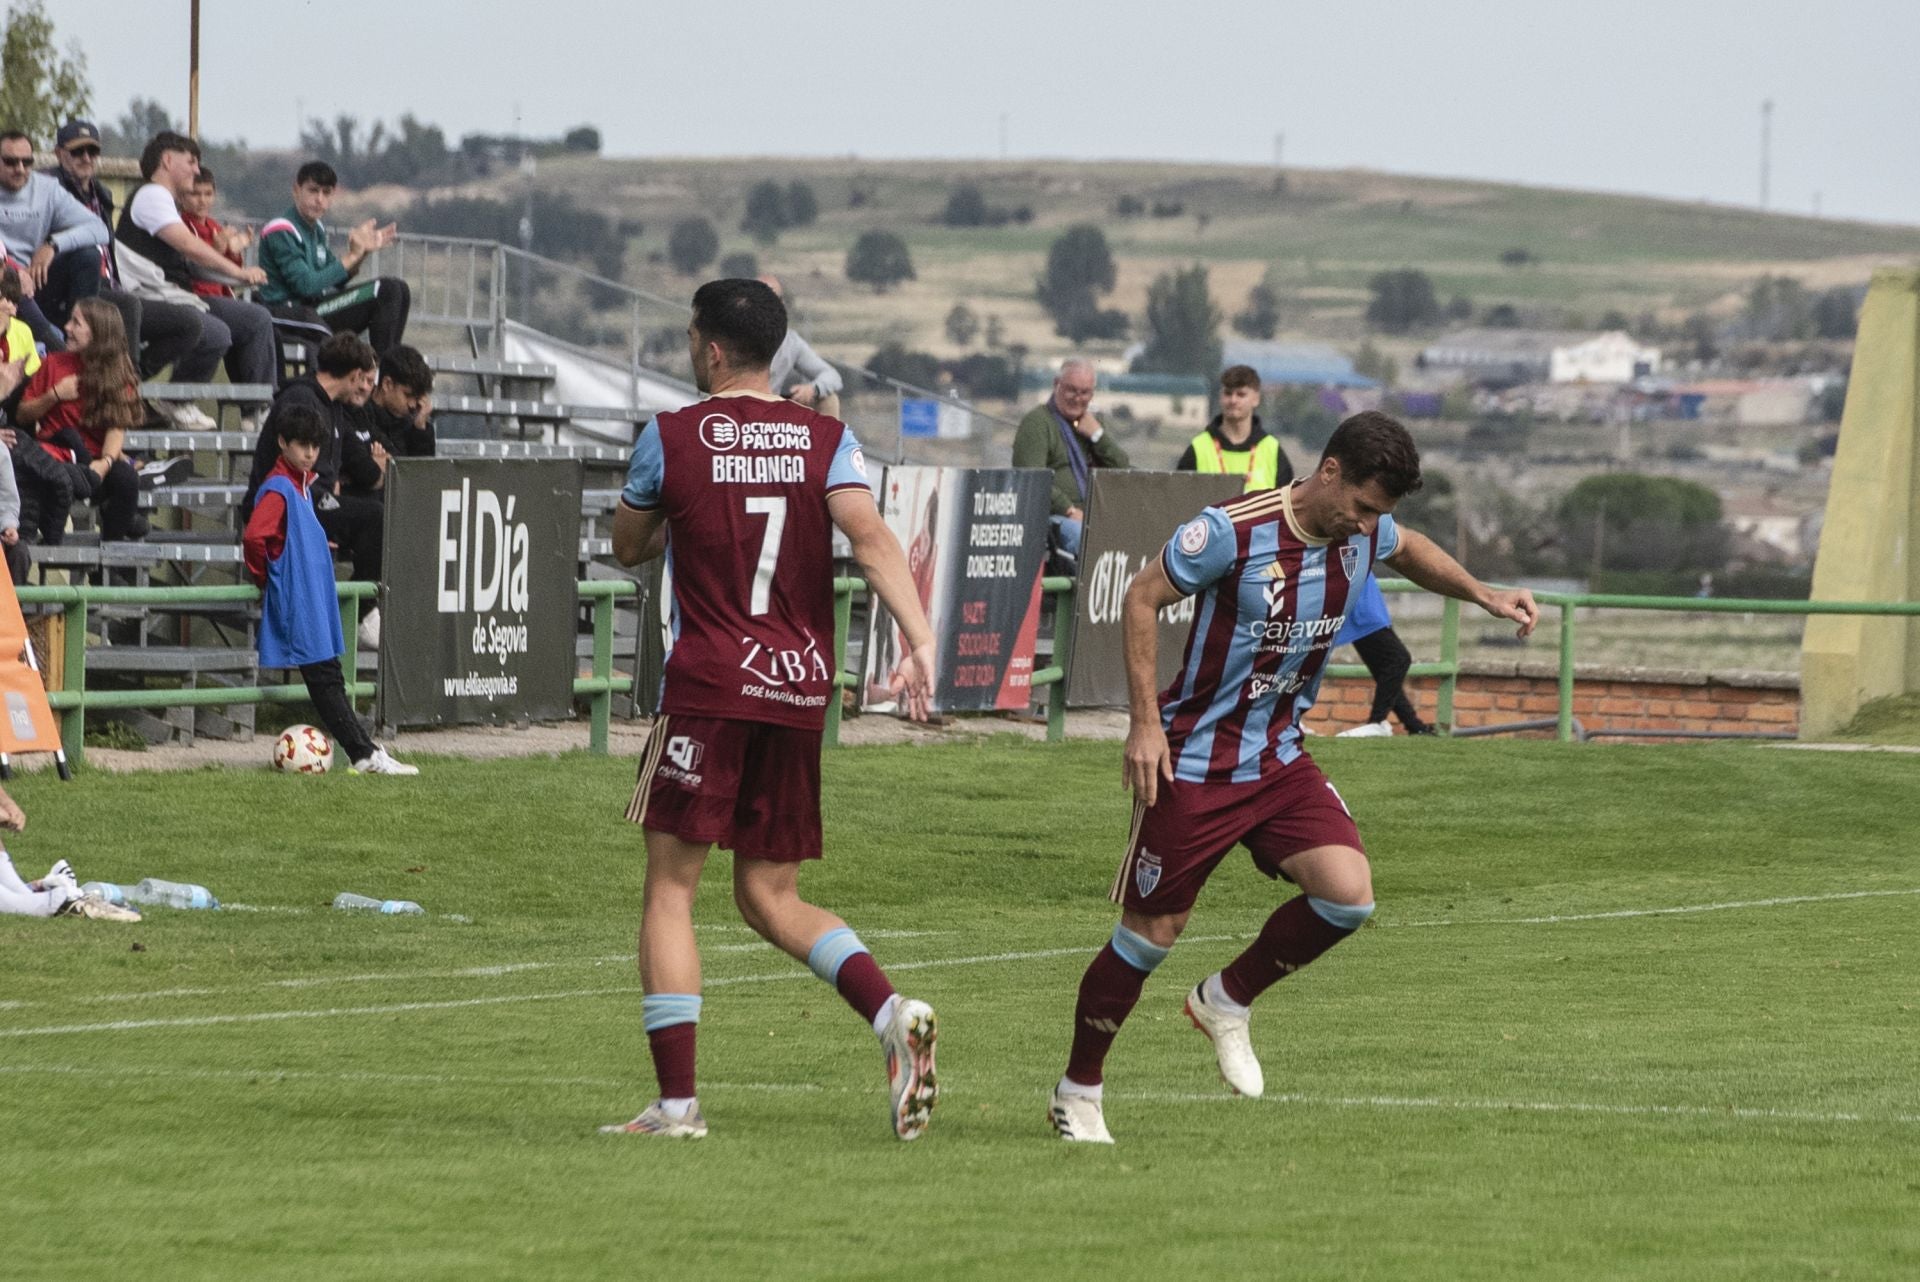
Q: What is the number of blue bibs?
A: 2